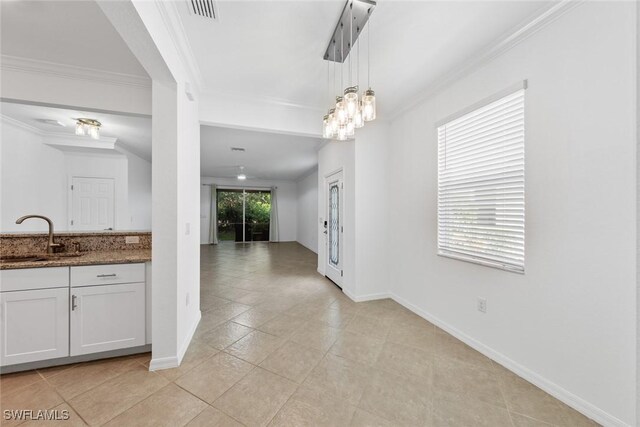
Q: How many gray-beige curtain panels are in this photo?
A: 2